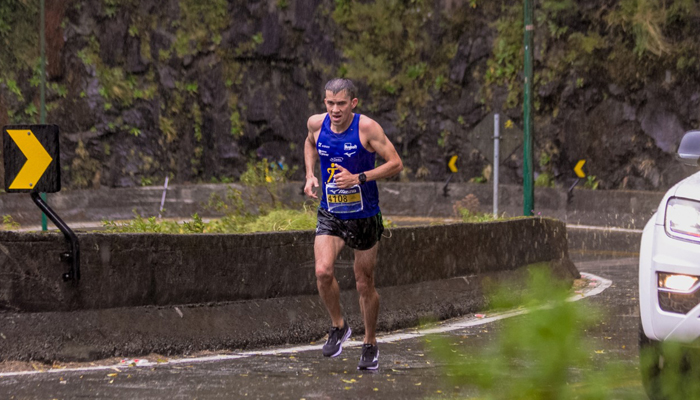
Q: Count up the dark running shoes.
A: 2